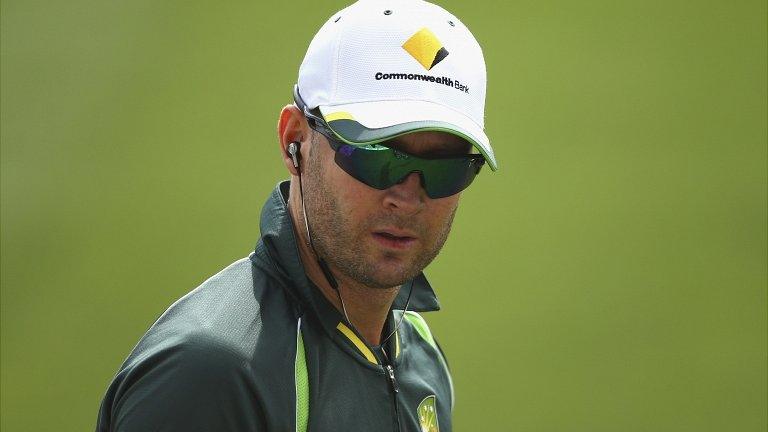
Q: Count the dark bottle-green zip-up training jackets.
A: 1